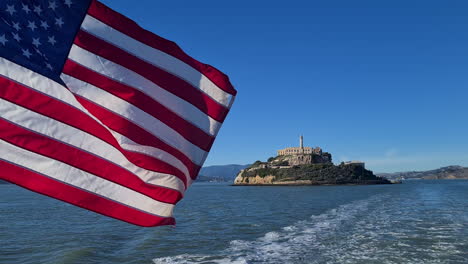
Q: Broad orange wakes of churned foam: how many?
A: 0